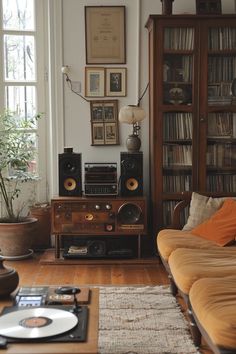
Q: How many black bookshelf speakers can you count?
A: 2